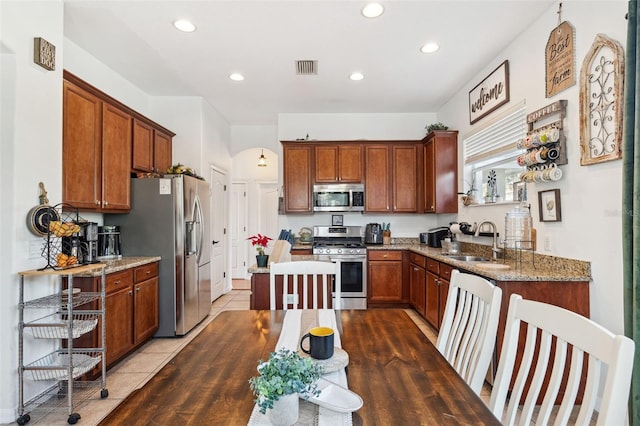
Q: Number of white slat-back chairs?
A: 3